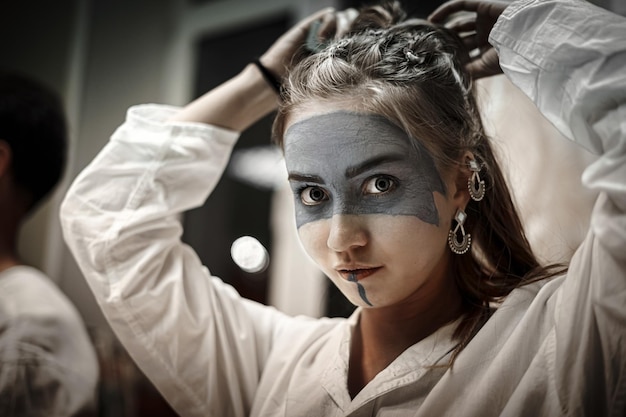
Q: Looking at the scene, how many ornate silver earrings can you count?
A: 2